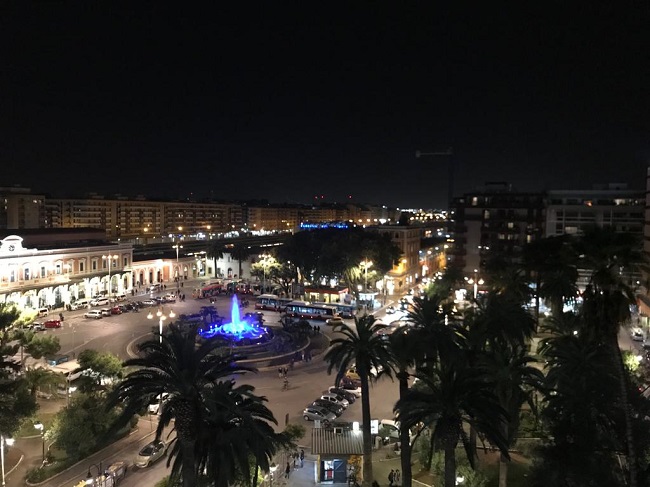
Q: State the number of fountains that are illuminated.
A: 1